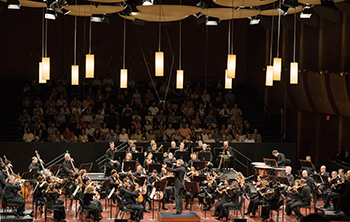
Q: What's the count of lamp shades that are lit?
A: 12